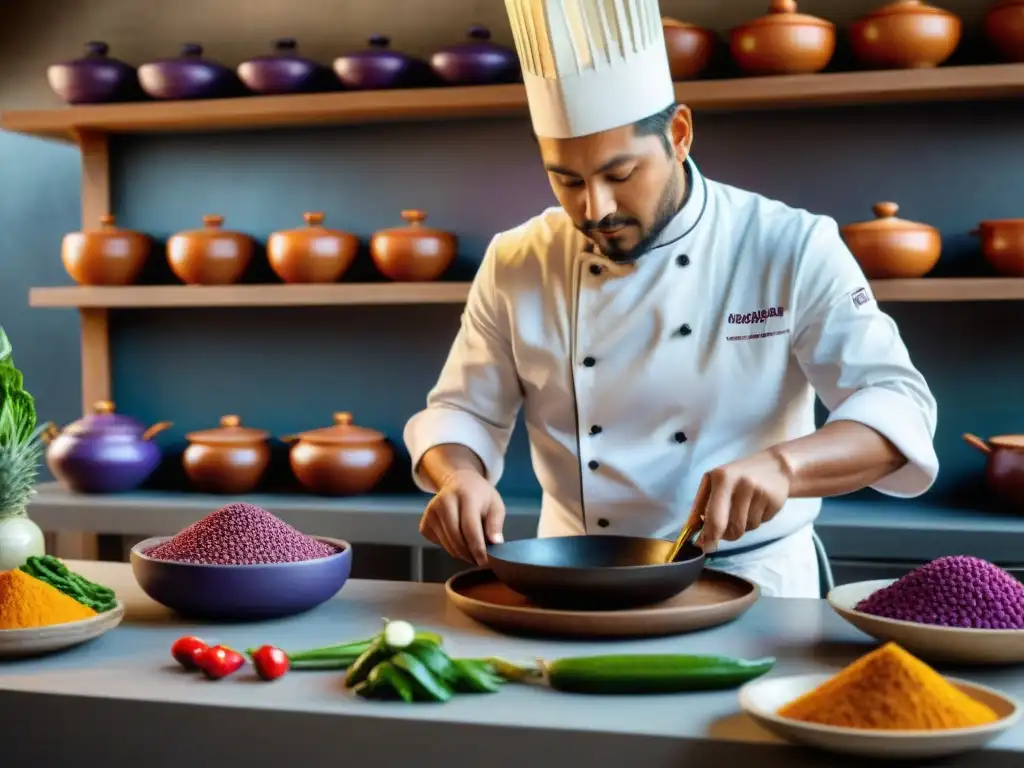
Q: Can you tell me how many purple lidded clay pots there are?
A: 6